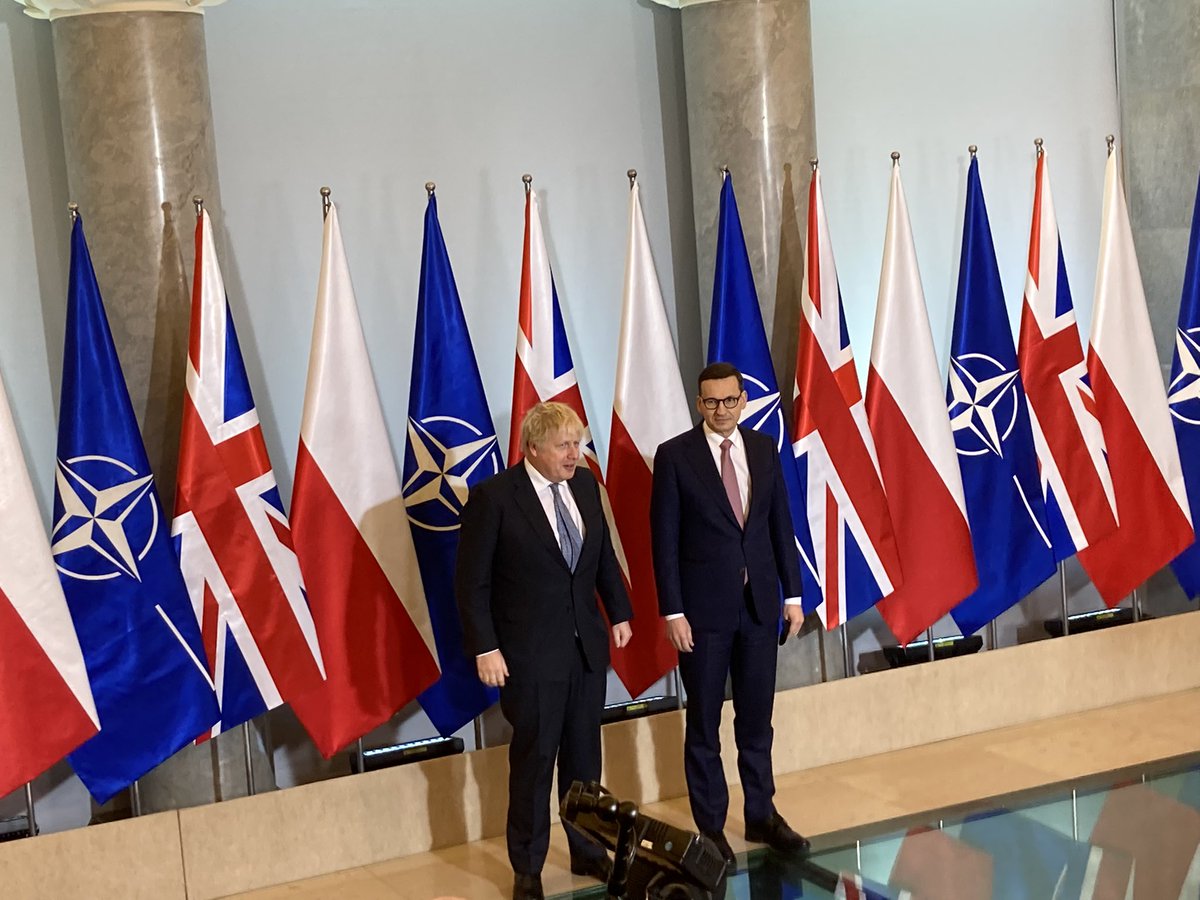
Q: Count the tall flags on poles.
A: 14